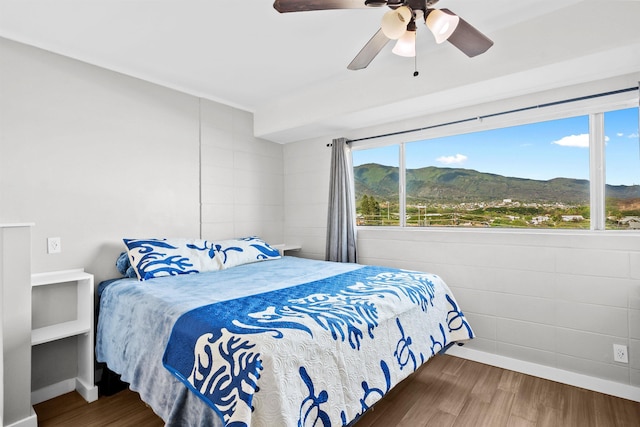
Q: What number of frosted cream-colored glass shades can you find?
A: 3